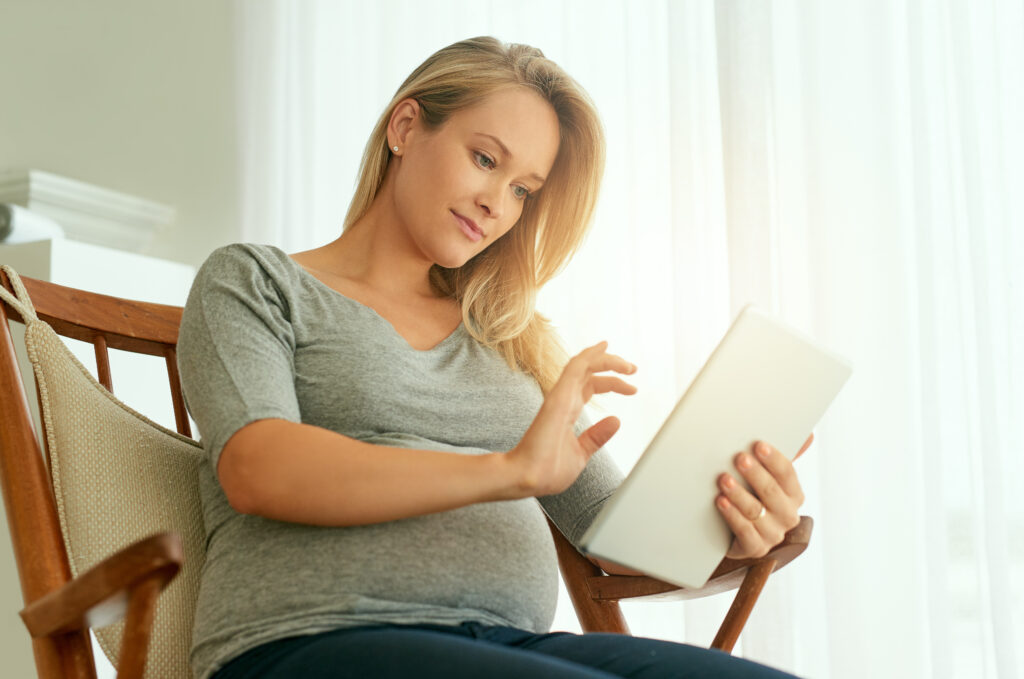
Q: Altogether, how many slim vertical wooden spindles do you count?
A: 2